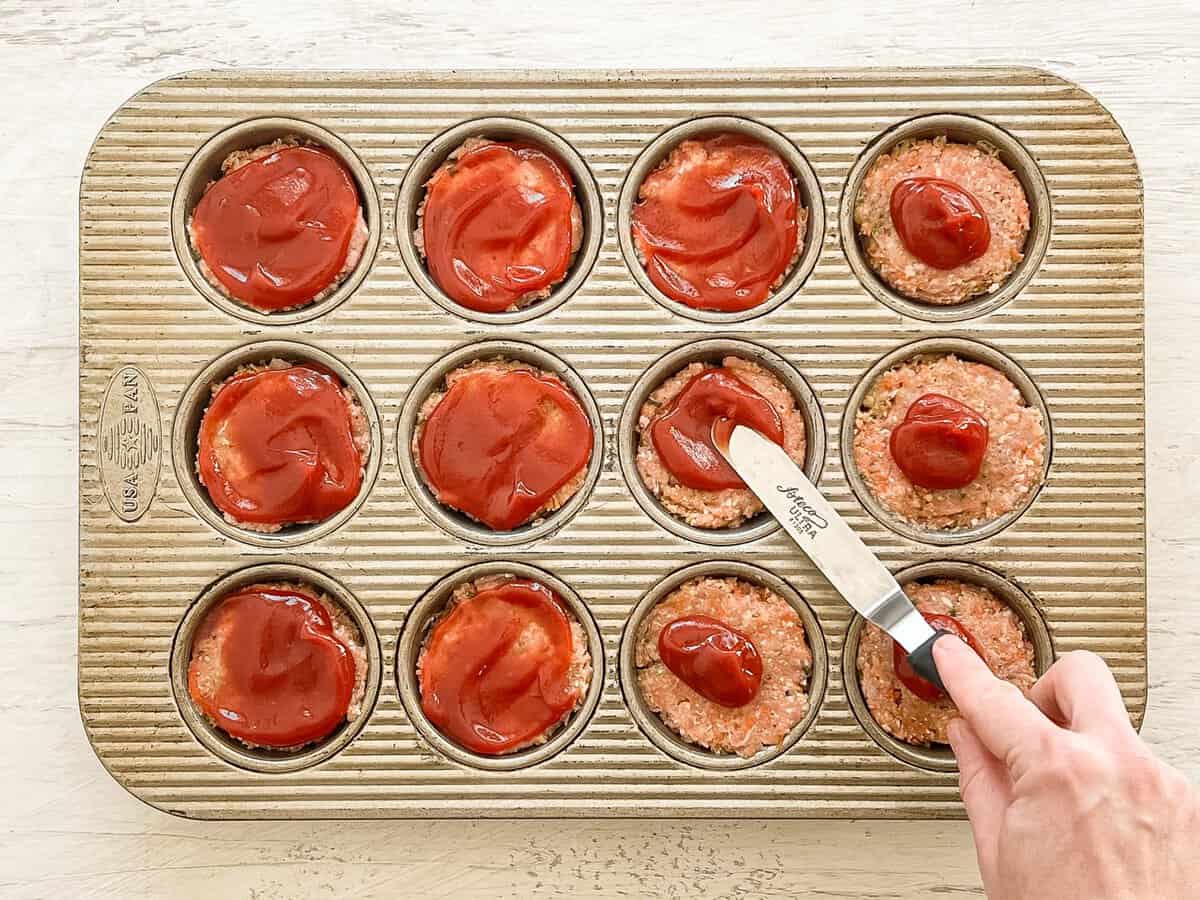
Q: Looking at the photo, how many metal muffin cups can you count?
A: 12